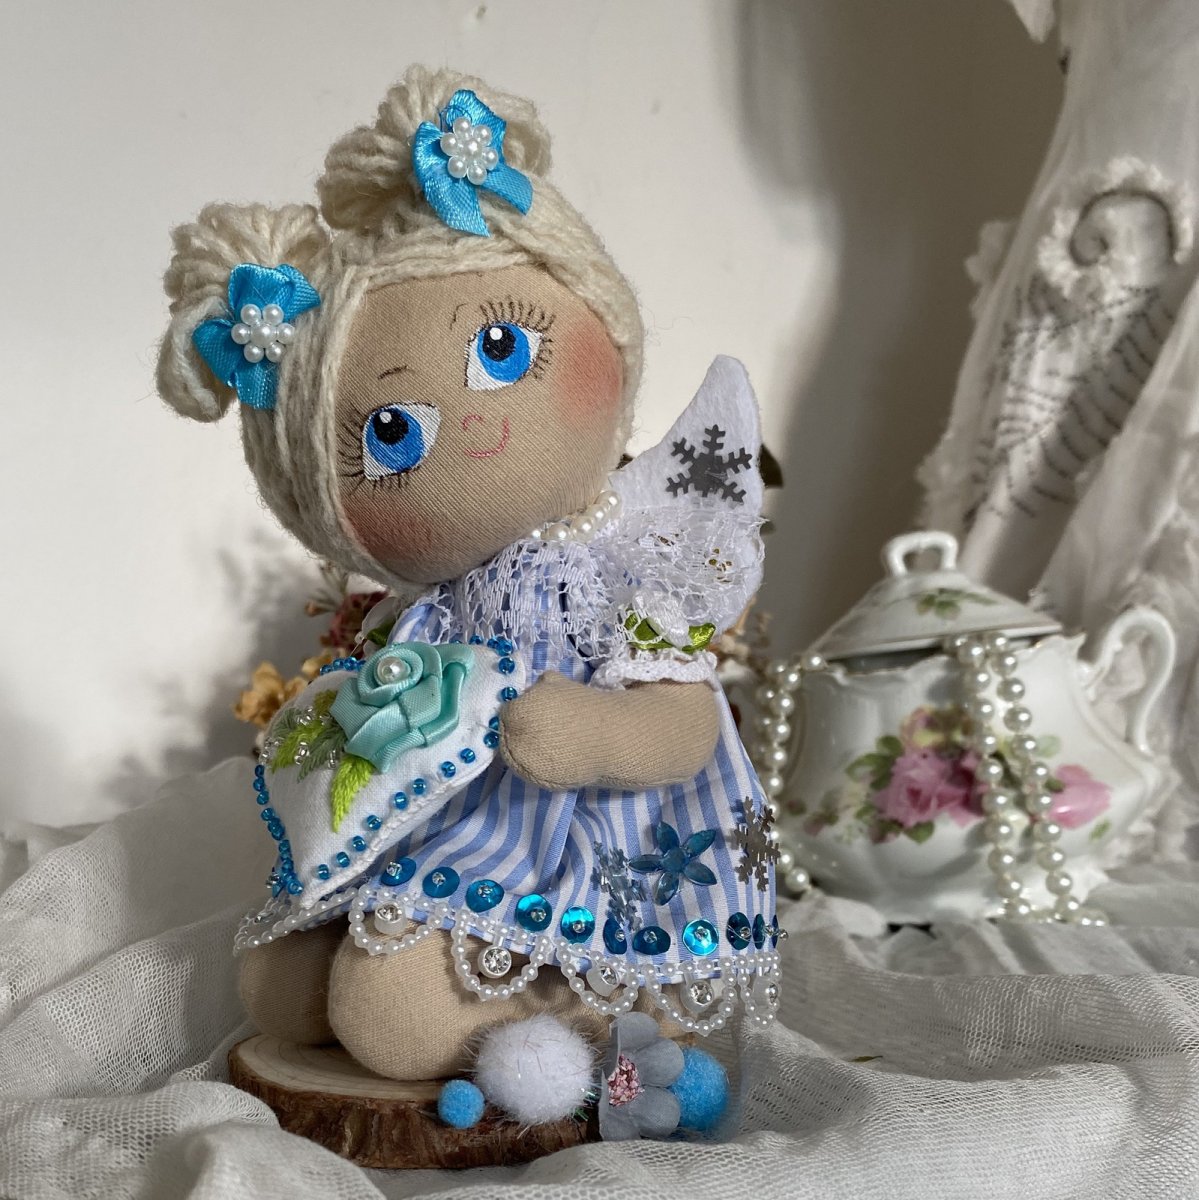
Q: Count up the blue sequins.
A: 11